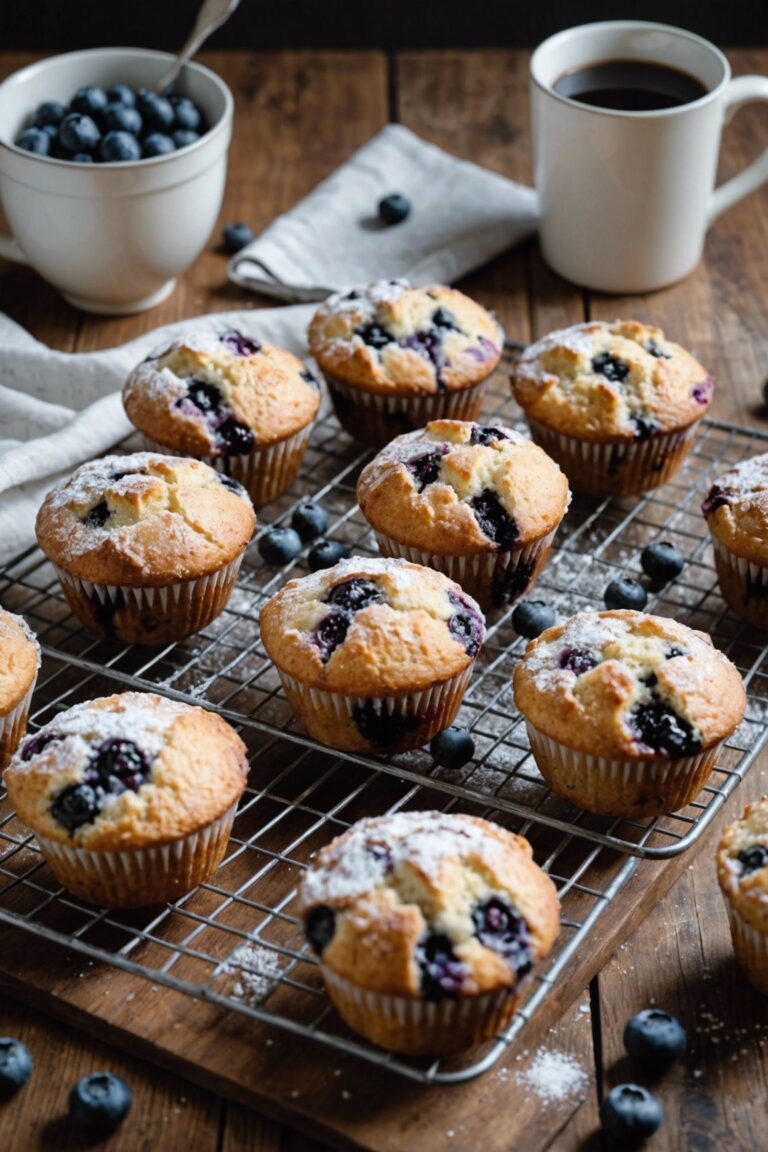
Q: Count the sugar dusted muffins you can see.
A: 12